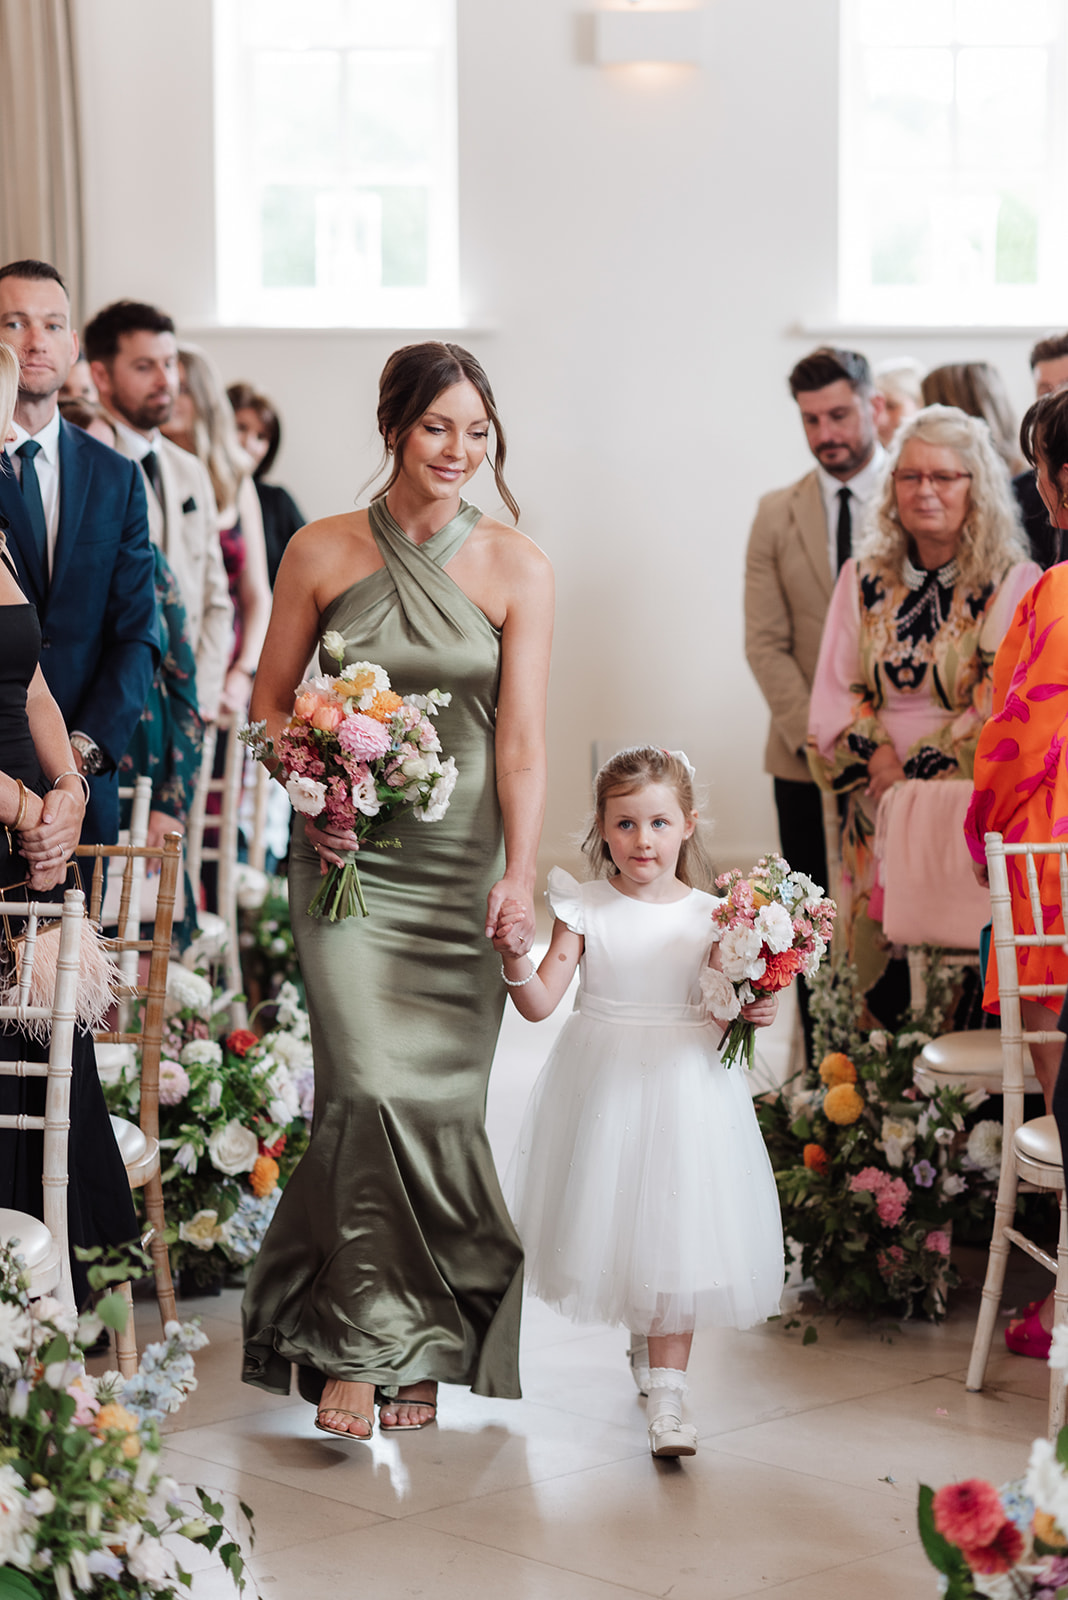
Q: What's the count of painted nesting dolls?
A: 0